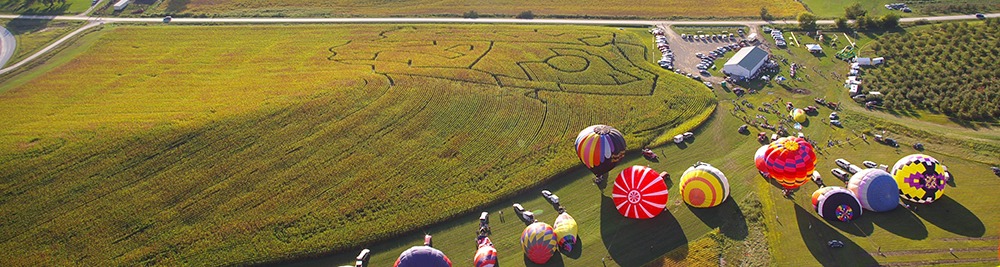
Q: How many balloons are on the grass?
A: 13